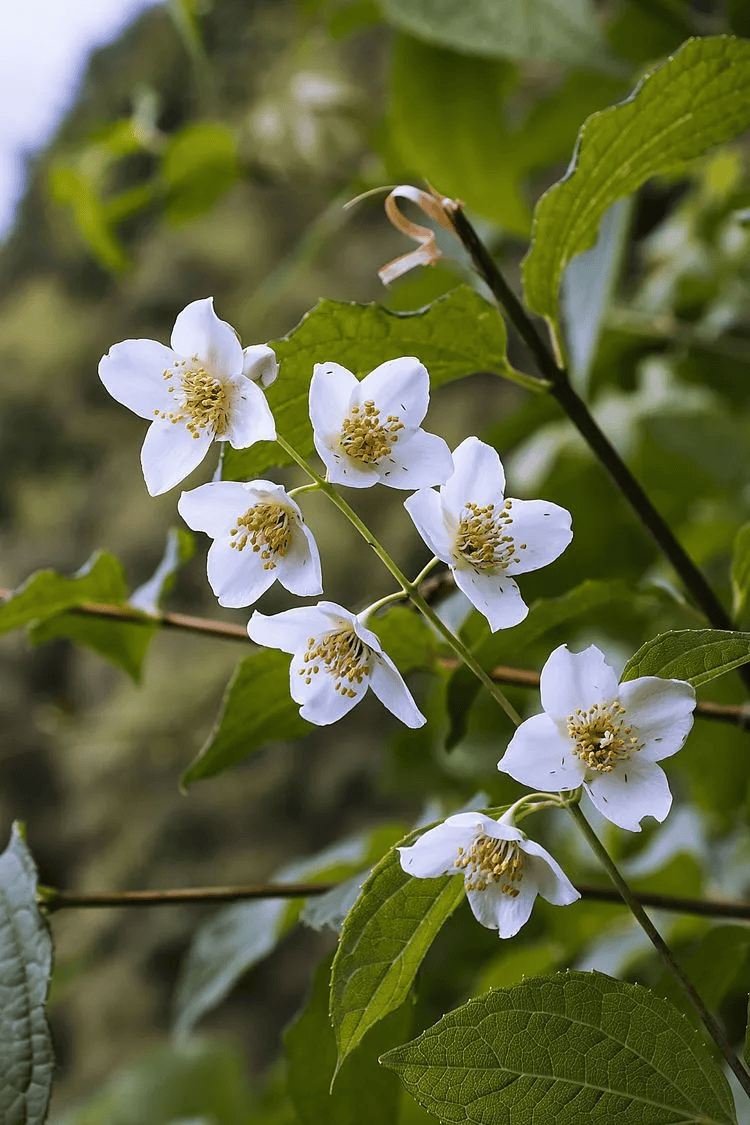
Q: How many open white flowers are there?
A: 7